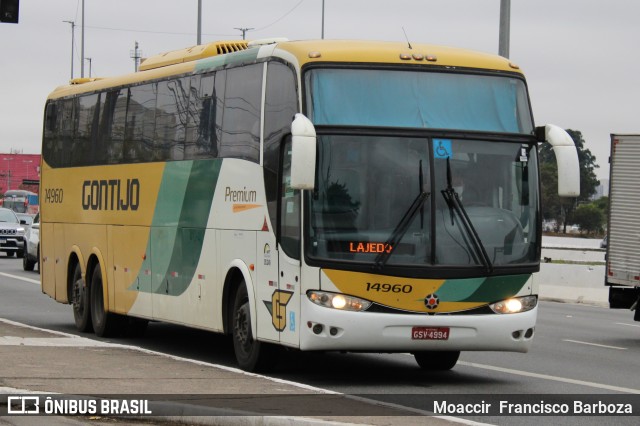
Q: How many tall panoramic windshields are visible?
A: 1